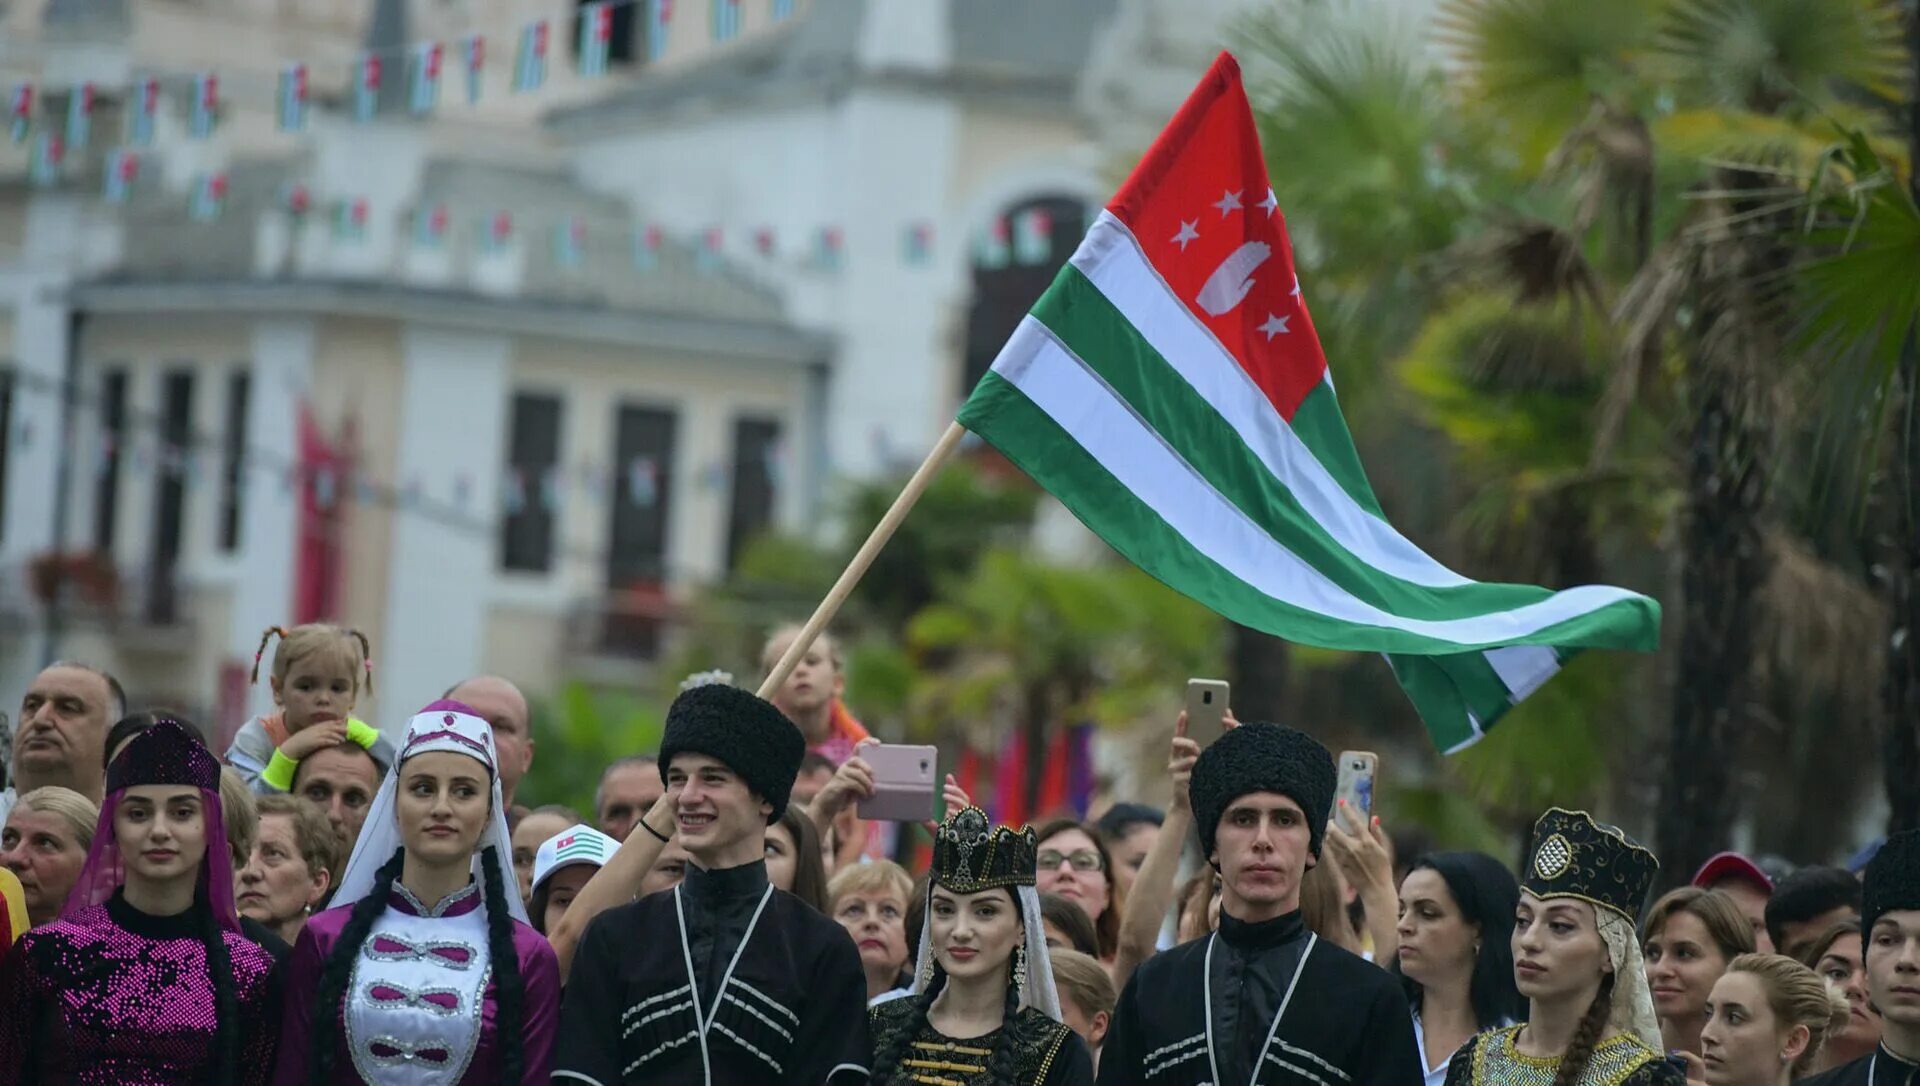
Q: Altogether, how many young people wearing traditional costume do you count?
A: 7